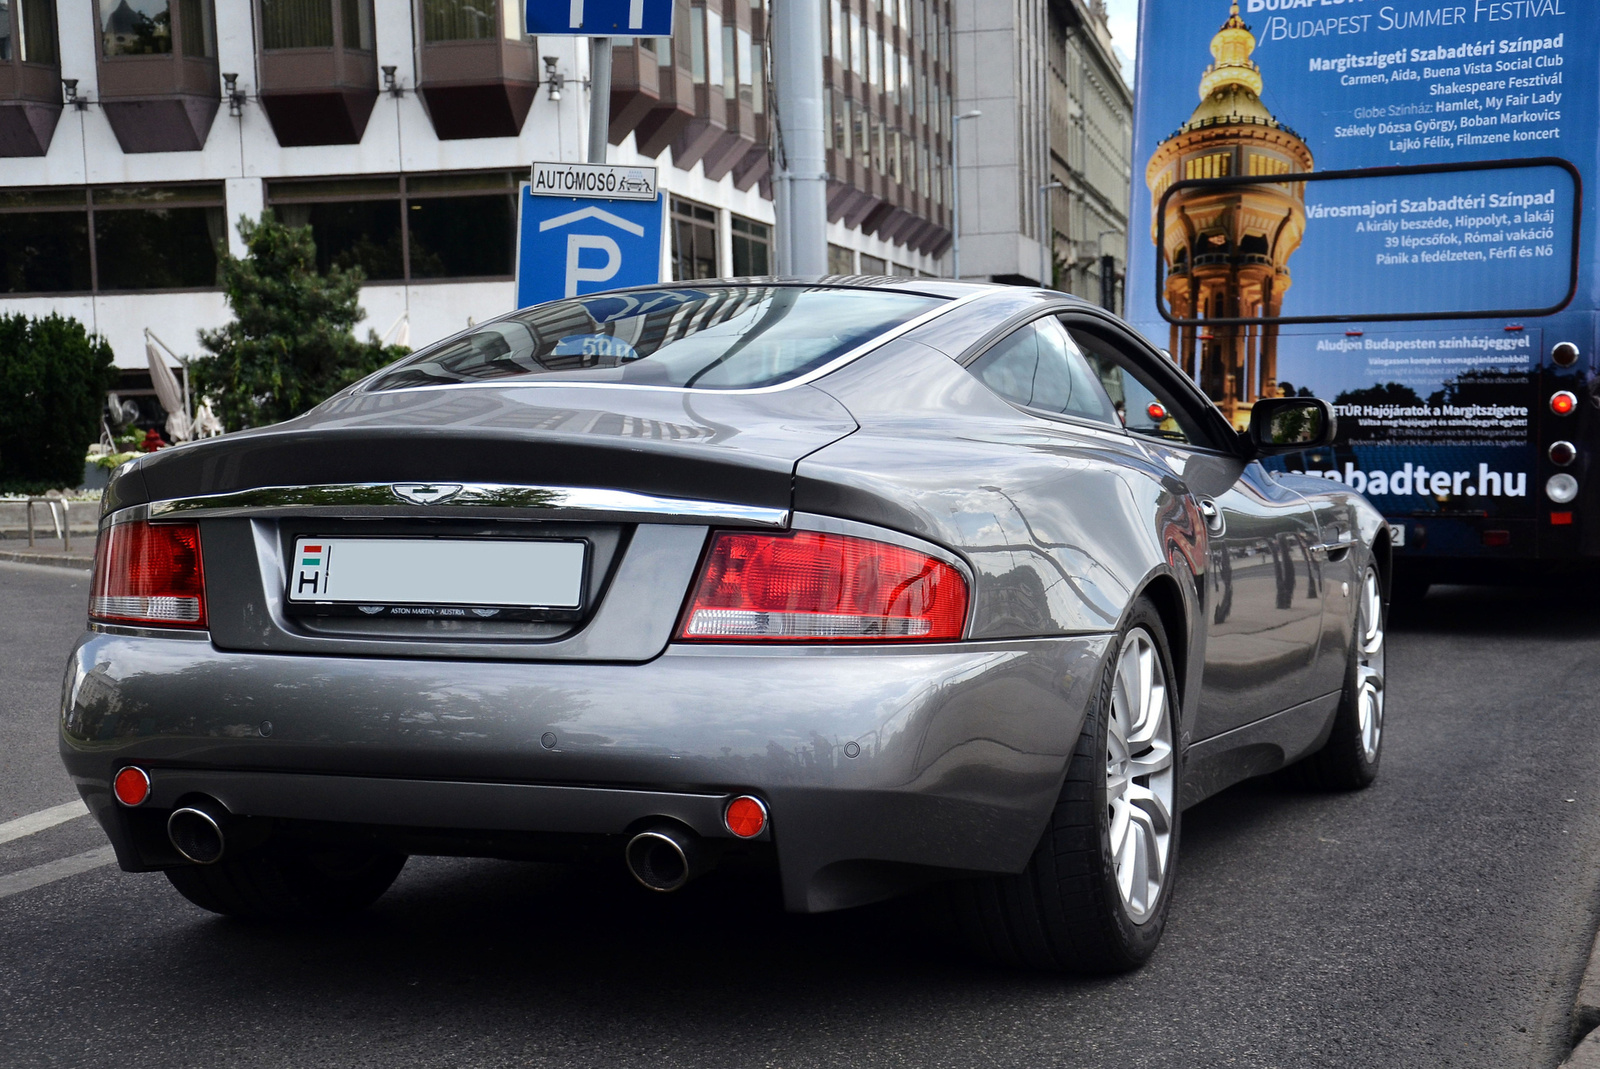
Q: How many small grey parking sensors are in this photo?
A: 3